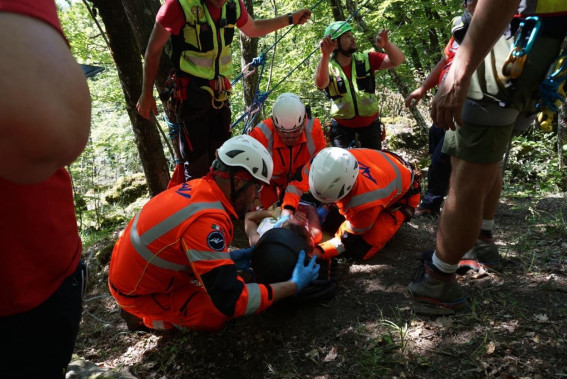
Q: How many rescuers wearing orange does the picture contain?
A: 3